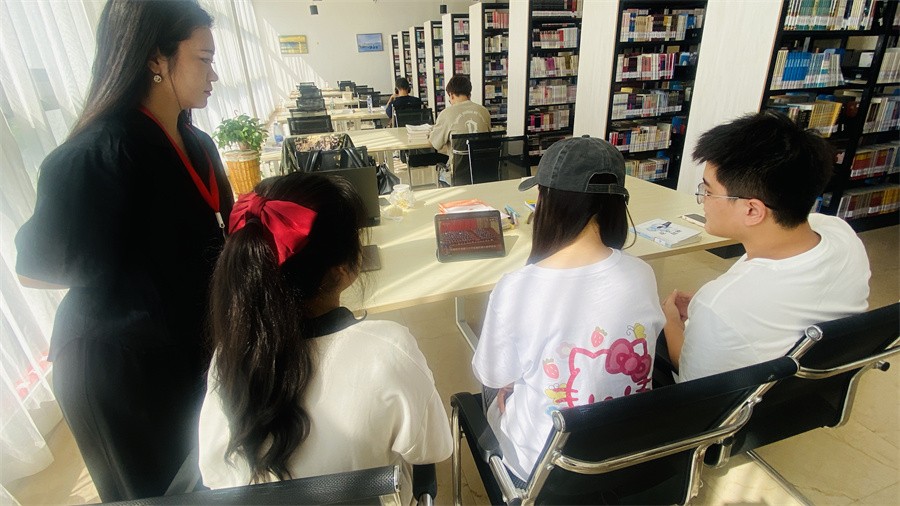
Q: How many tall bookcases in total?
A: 9